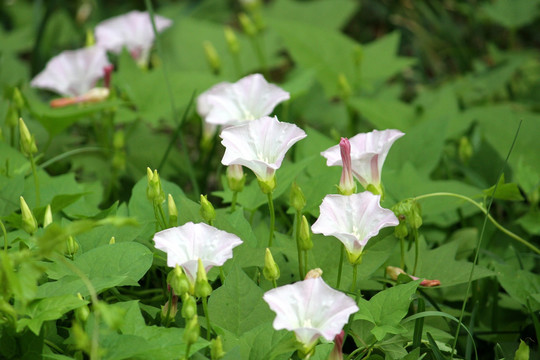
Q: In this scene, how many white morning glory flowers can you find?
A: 8